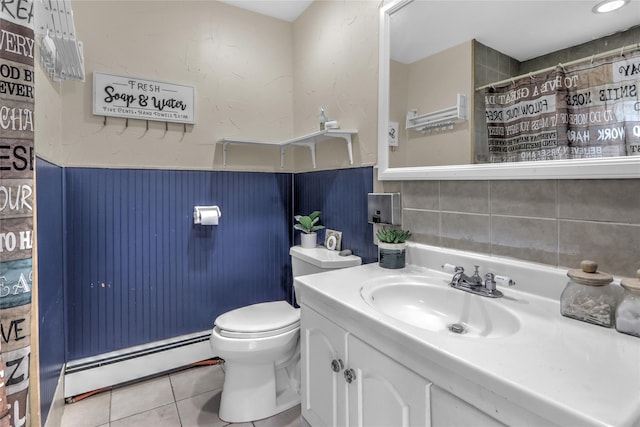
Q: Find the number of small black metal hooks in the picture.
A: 5